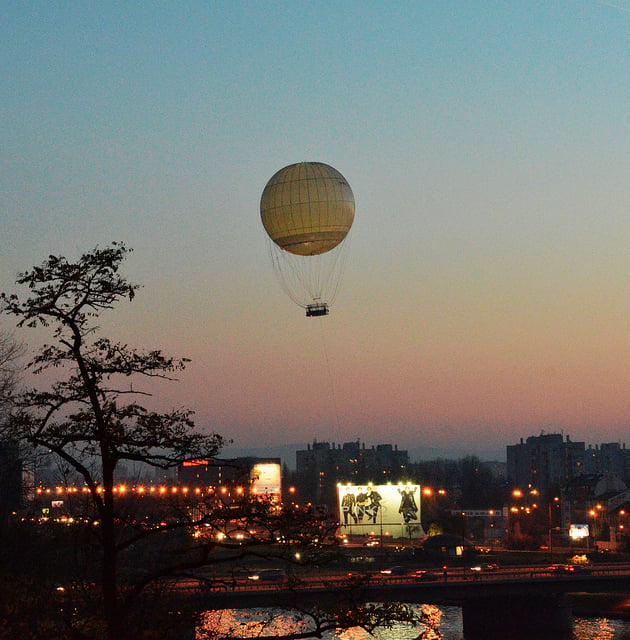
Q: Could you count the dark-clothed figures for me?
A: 4